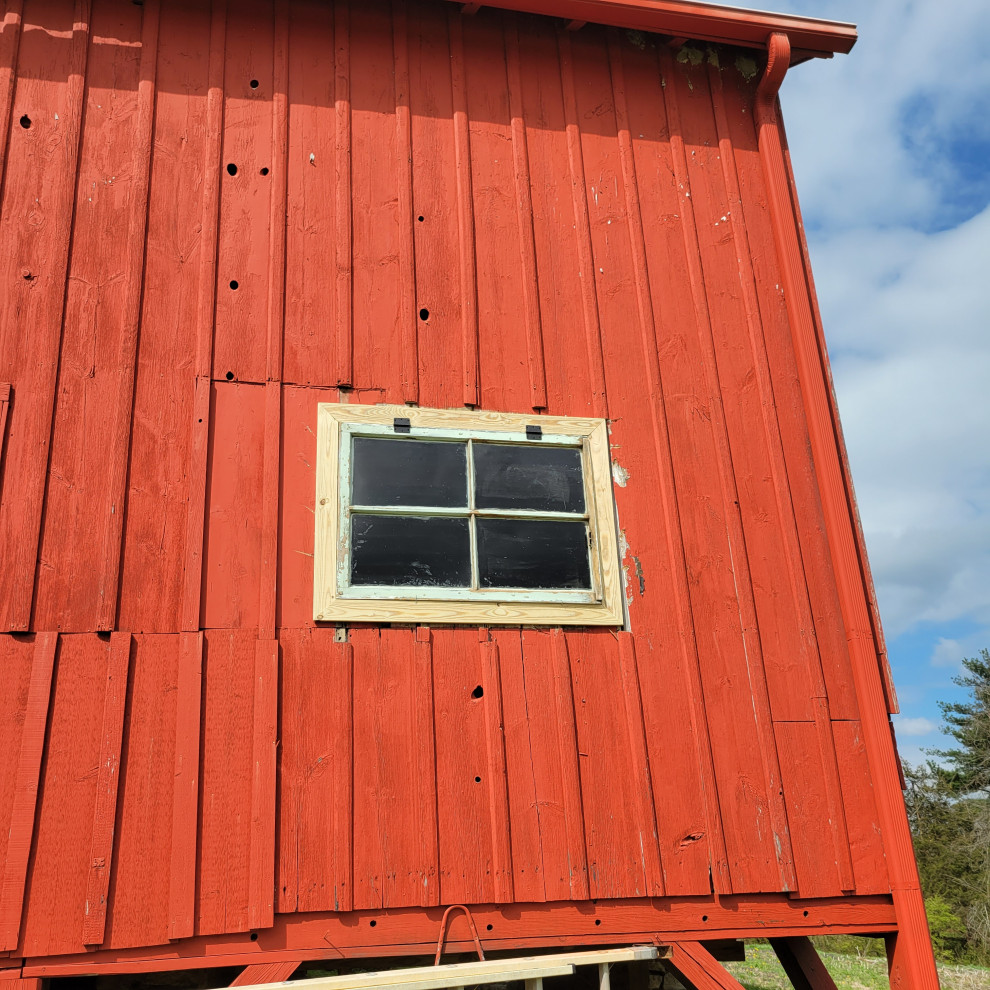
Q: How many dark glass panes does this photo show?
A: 4